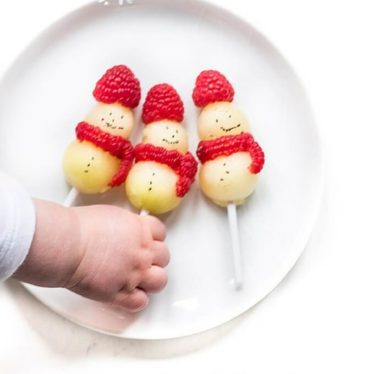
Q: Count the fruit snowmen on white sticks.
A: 3